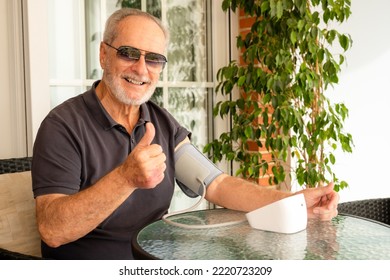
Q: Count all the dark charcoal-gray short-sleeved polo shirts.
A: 1